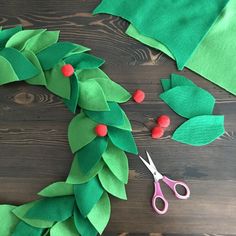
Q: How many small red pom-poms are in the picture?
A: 5